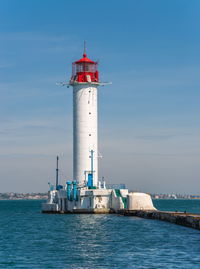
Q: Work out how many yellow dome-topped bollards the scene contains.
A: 0